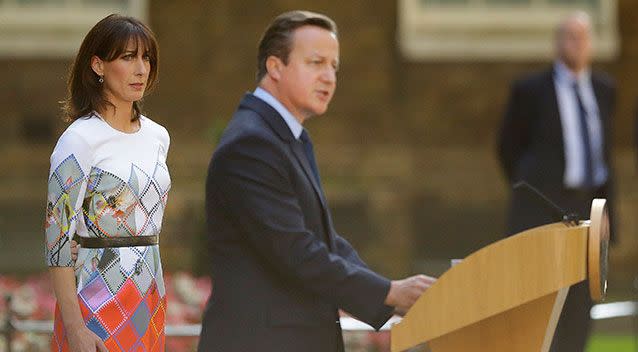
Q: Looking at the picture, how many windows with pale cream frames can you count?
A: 2